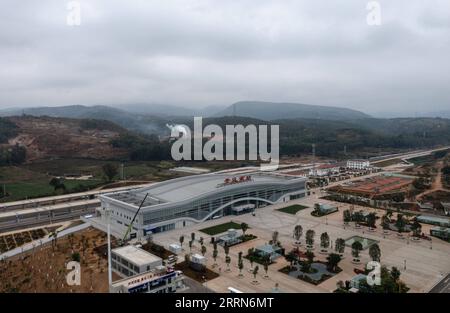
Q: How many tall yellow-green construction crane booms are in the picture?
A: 1